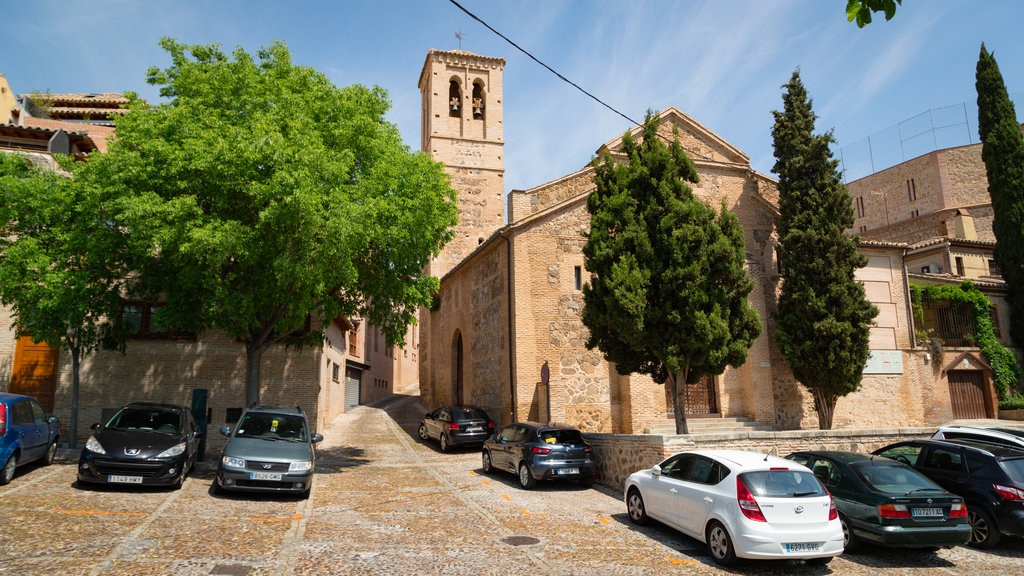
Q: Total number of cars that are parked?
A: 9